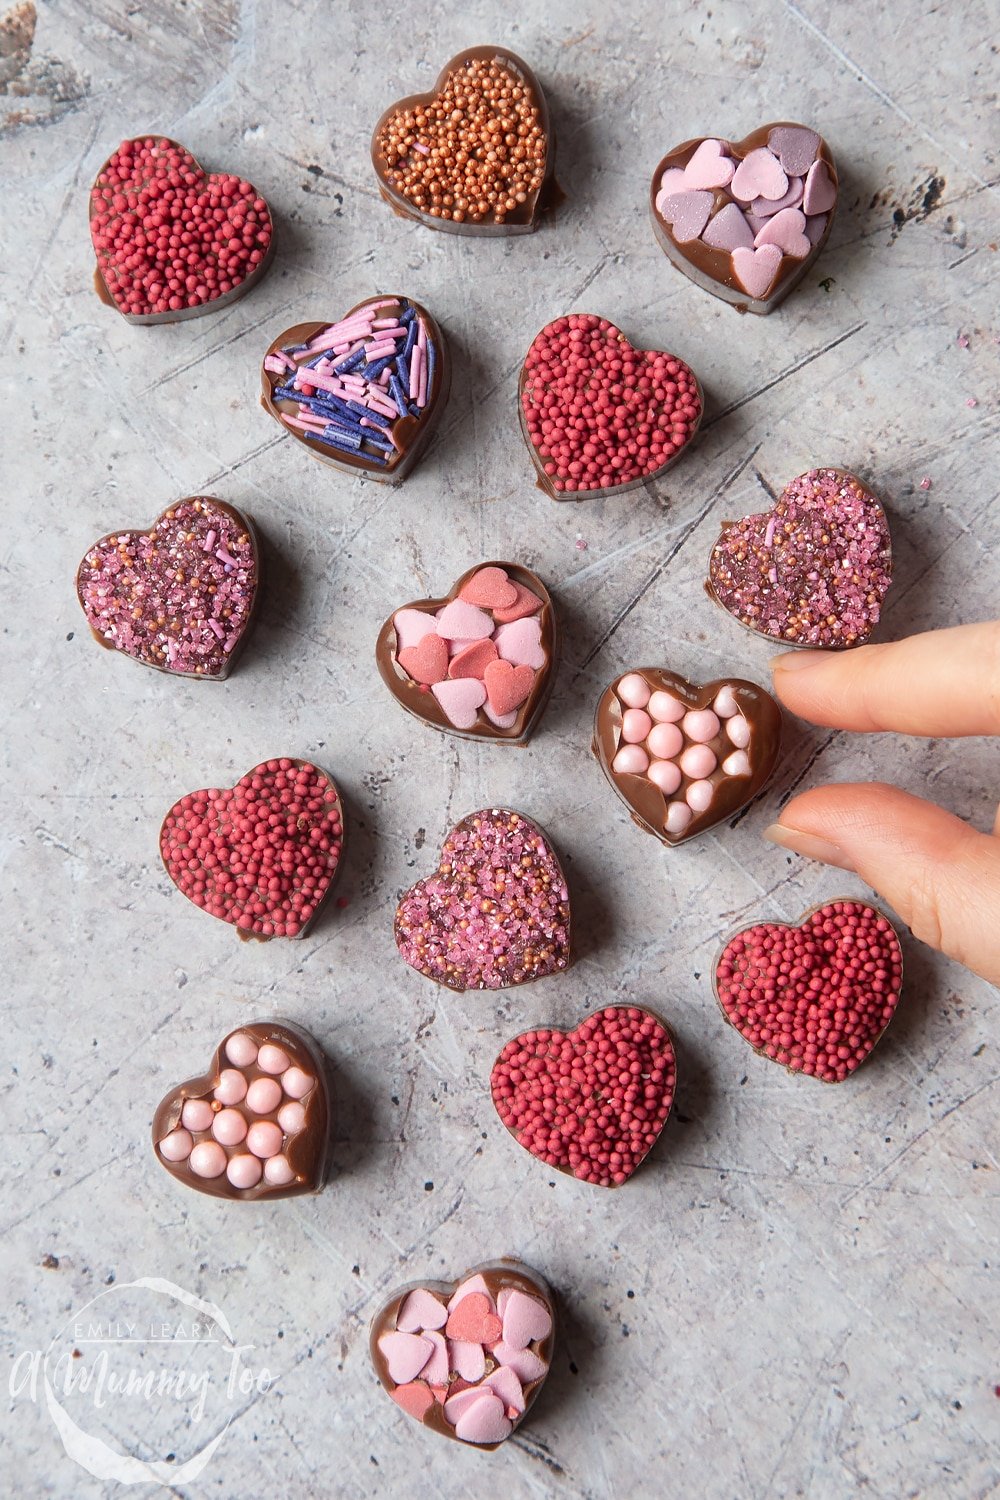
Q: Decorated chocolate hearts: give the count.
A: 15